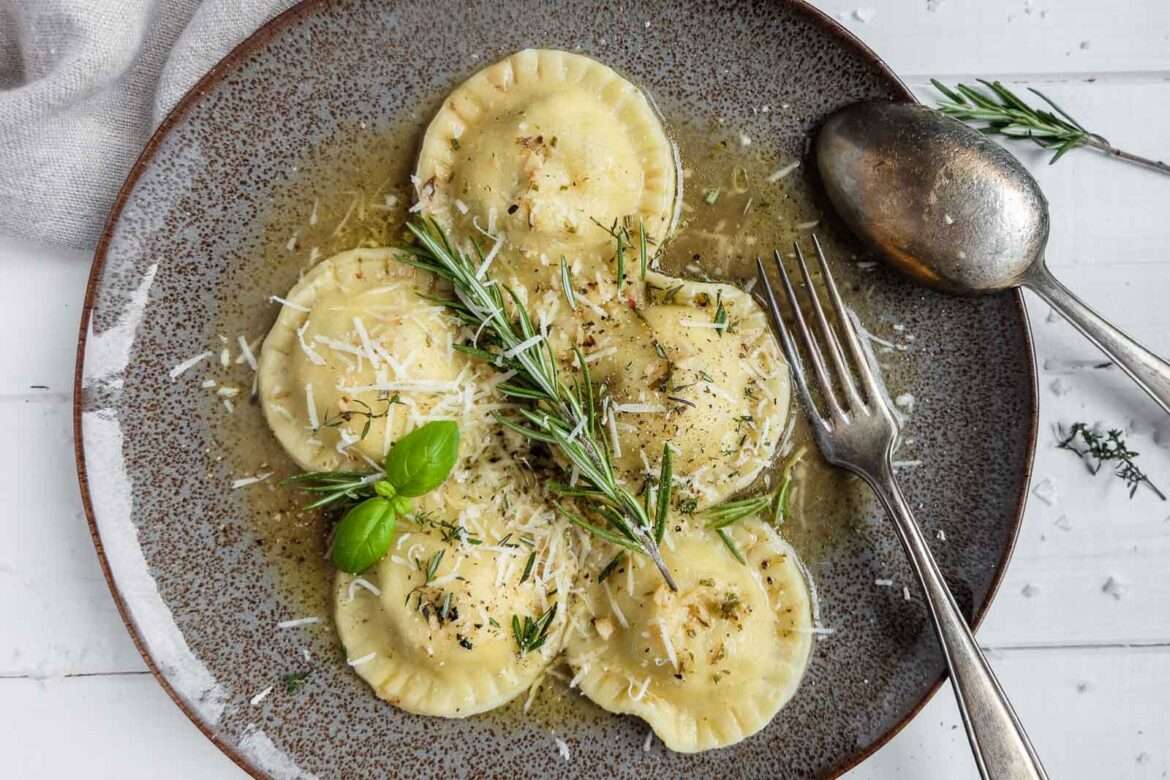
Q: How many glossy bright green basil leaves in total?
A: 2